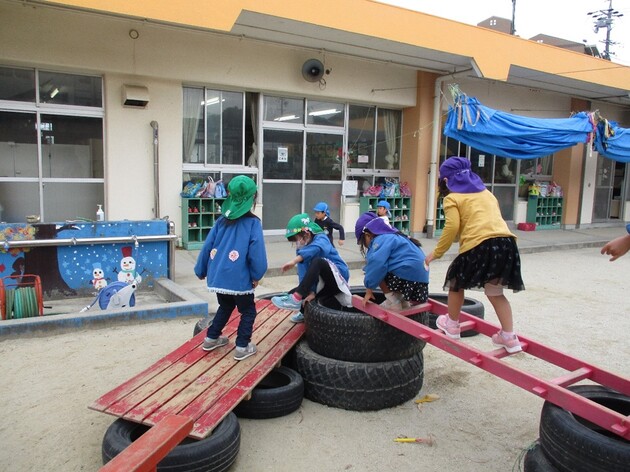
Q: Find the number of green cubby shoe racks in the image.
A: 4